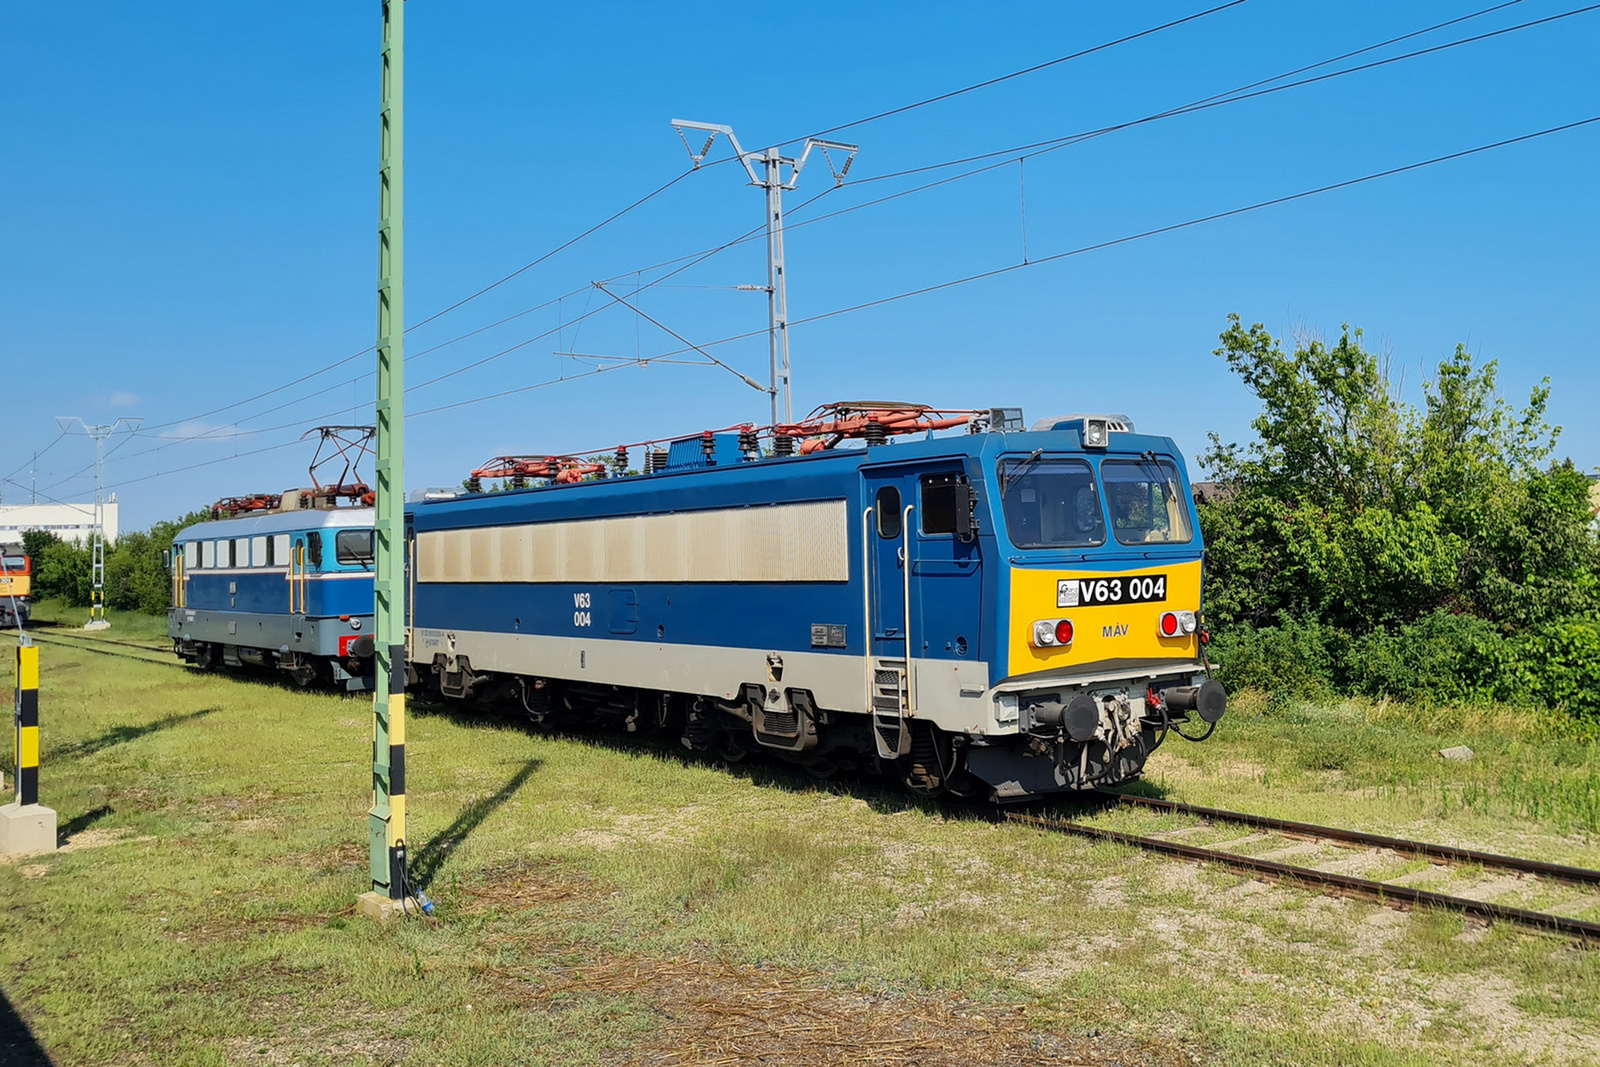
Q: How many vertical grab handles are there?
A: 7